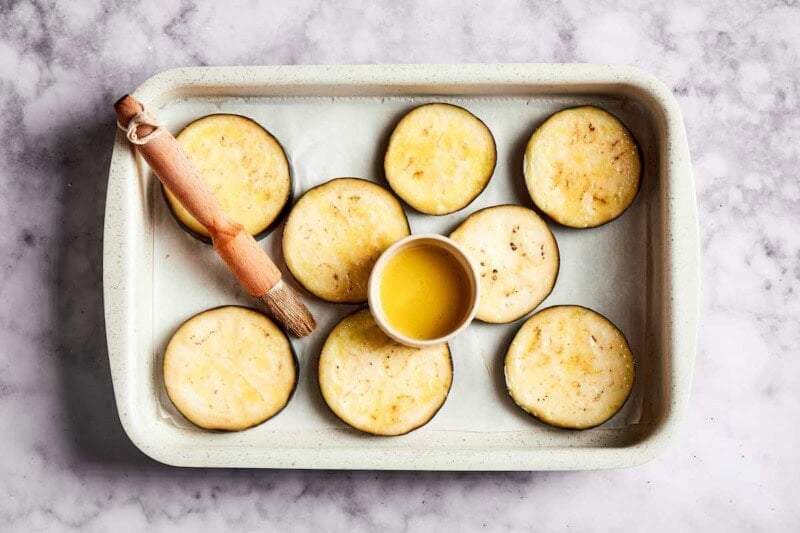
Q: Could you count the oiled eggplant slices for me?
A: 8